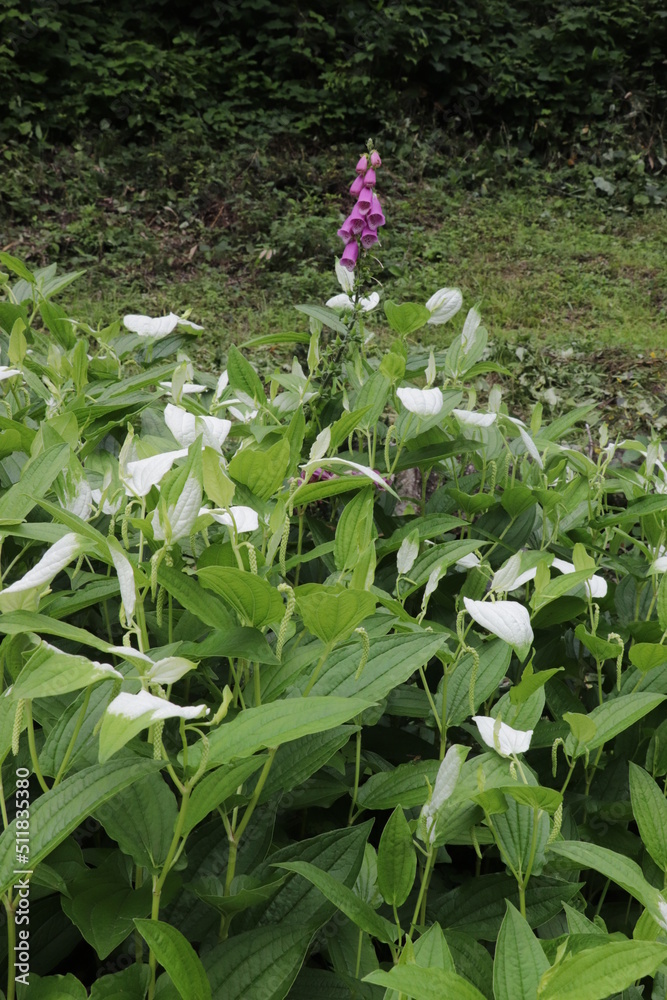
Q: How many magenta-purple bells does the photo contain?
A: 10